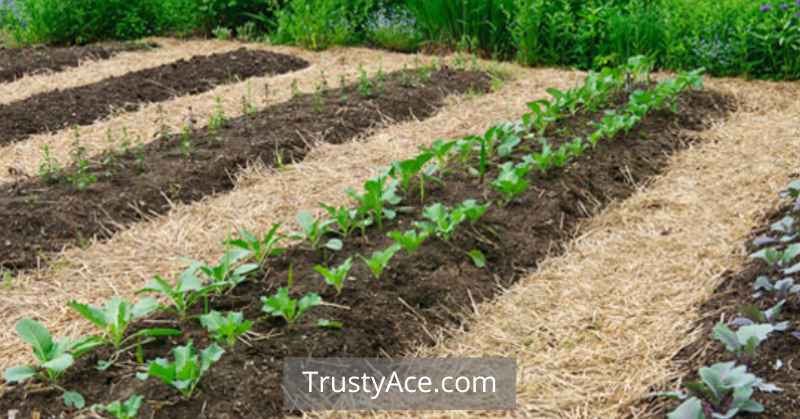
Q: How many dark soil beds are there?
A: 5